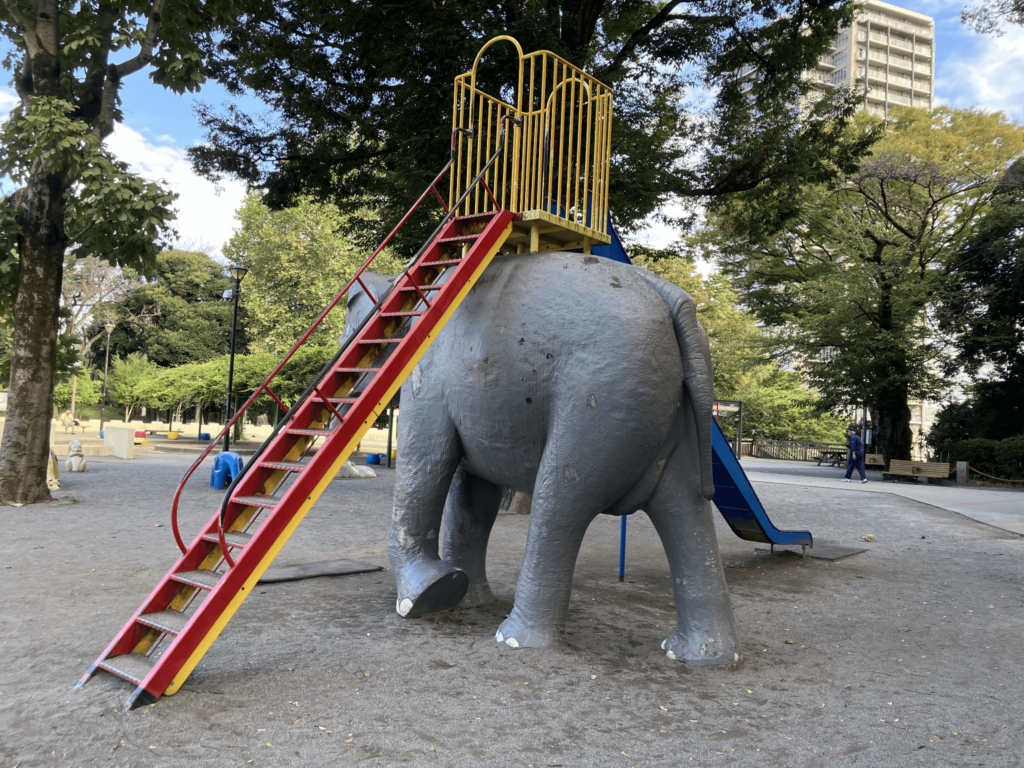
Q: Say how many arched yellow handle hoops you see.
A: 2